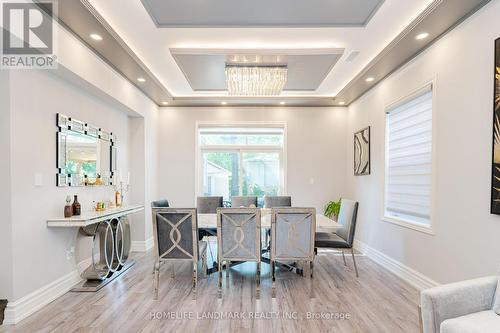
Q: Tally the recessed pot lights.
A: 8